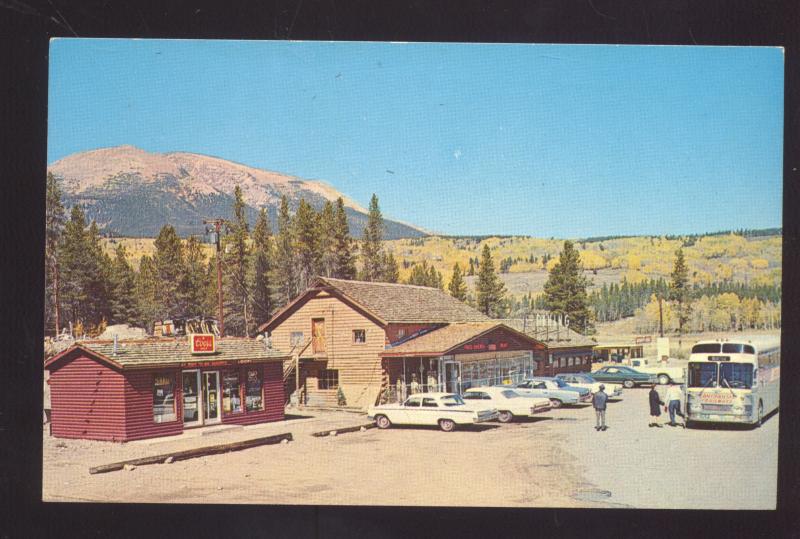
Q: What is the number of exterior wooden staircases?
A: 1